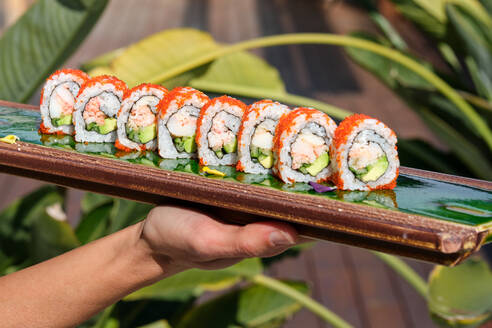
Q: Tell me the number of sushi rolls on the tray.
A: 8